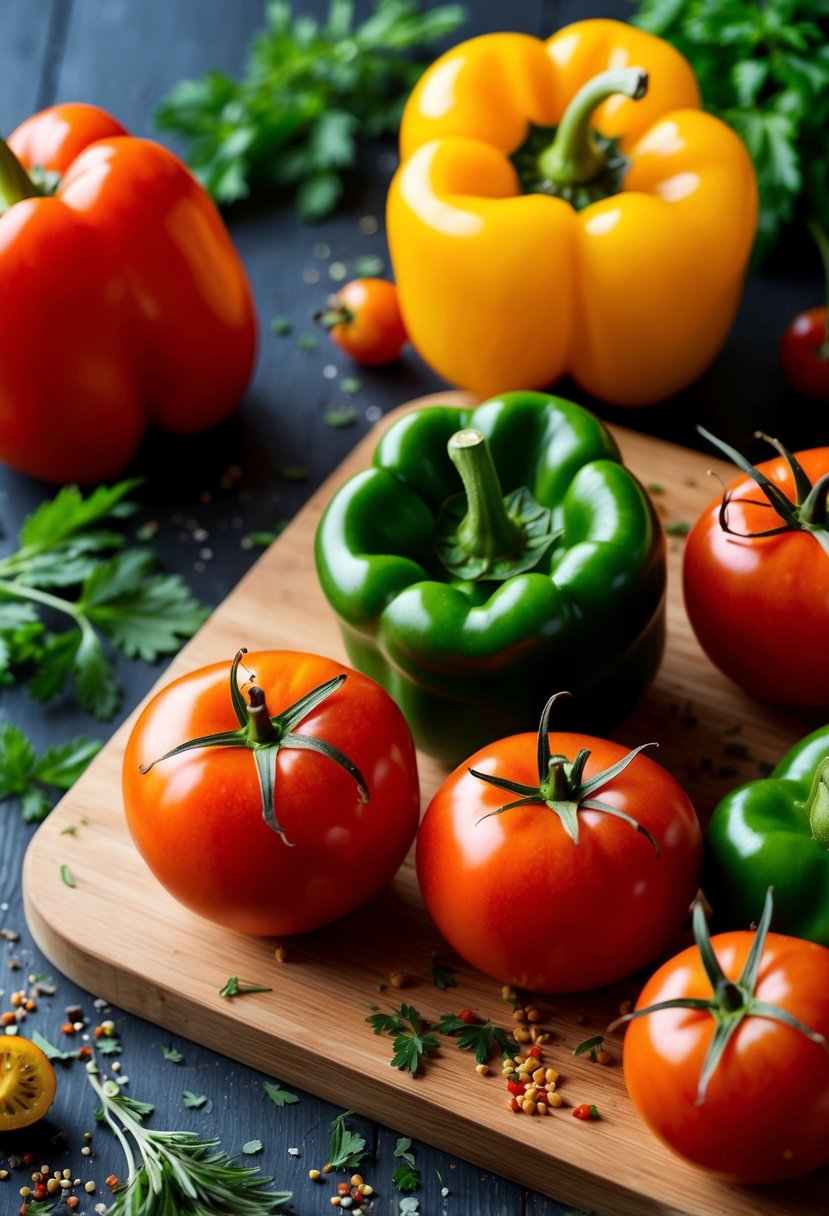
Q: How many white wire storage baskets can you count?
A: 0